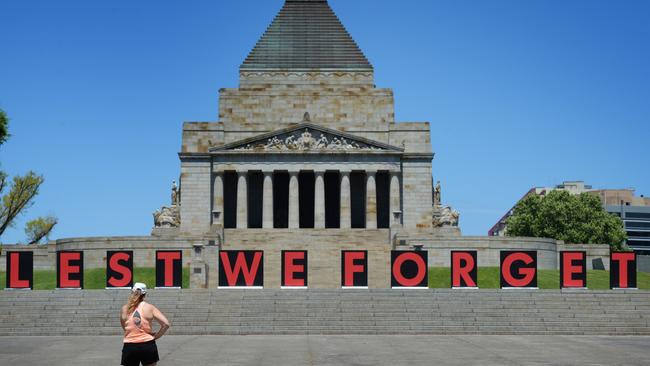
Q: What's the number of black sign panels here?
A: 12